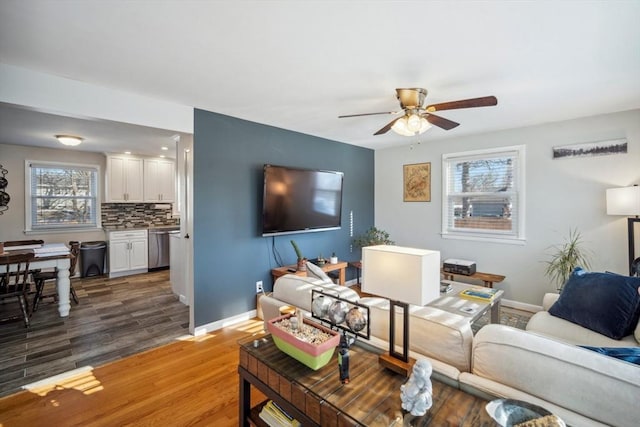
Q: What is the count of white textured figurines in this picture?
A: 1